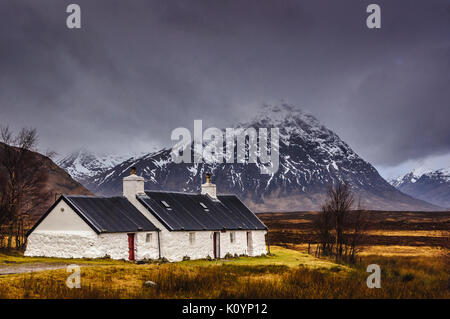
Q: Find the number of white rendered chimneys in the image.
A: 2